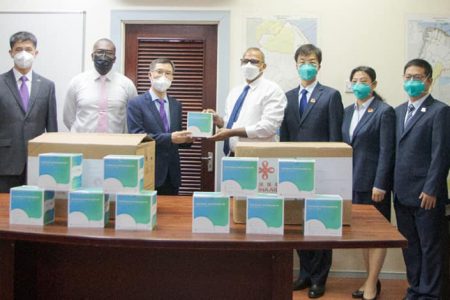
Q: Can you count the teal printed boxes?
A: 11